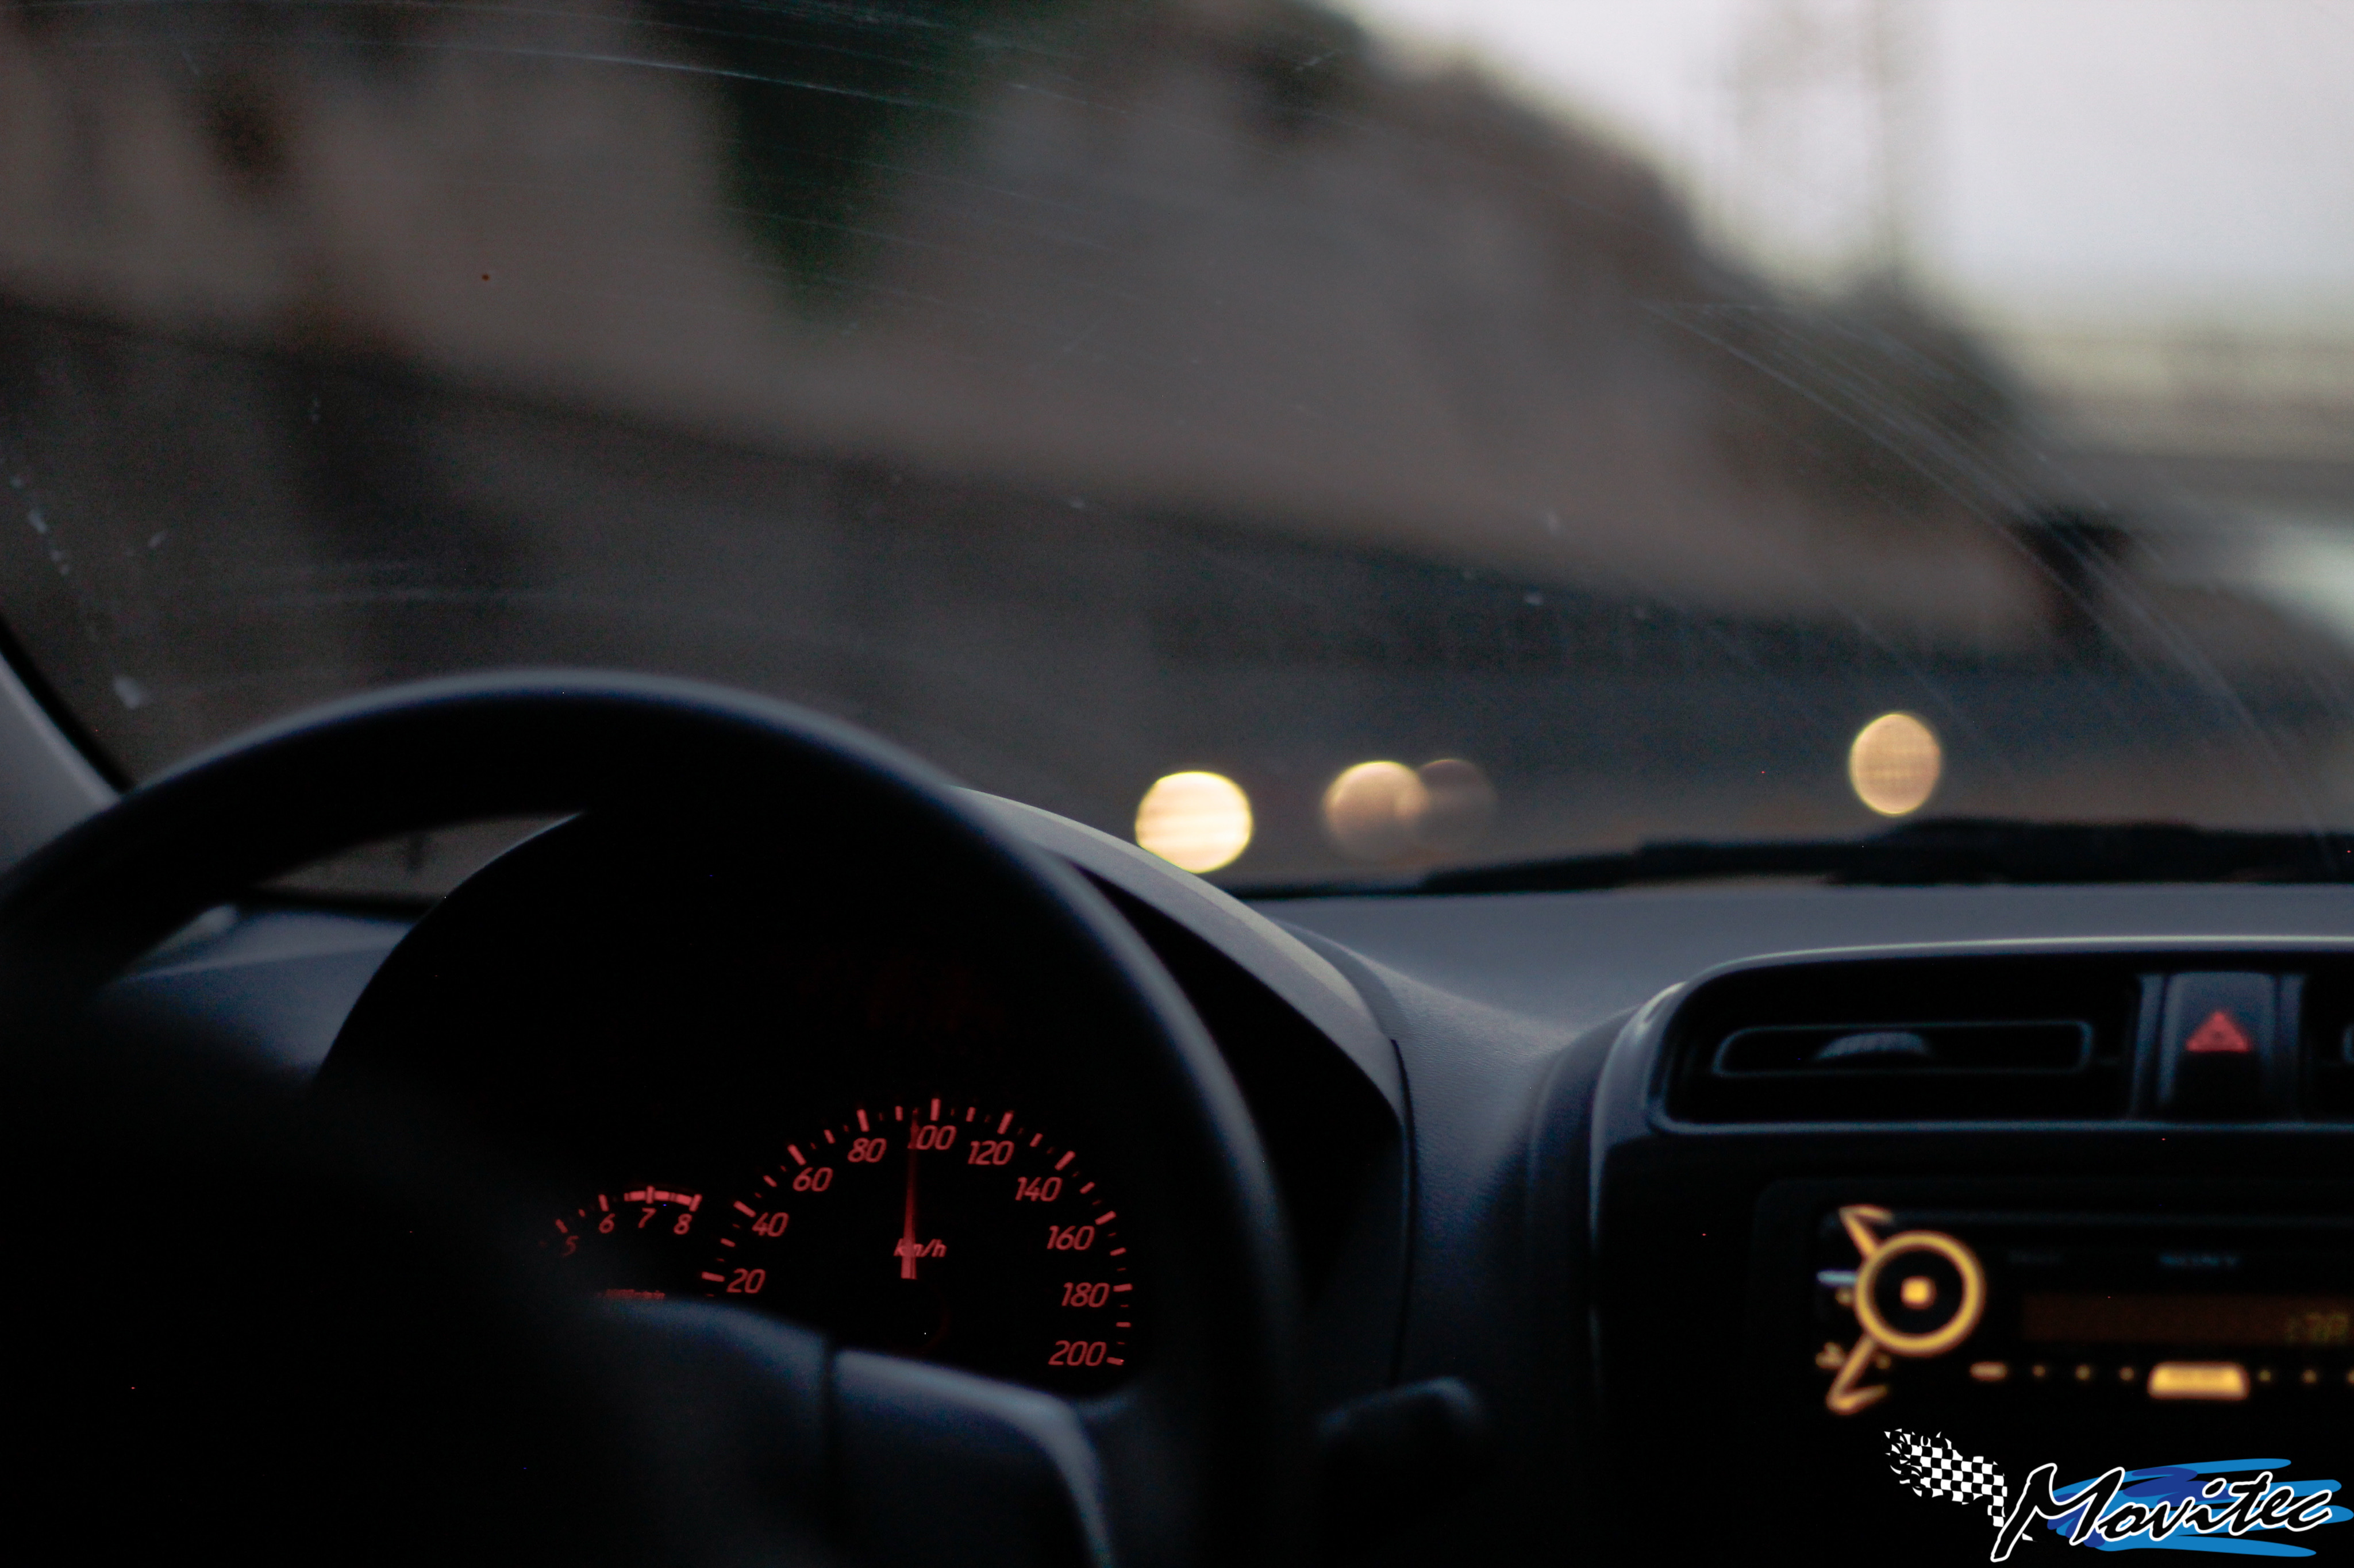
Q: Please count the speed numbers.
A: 10